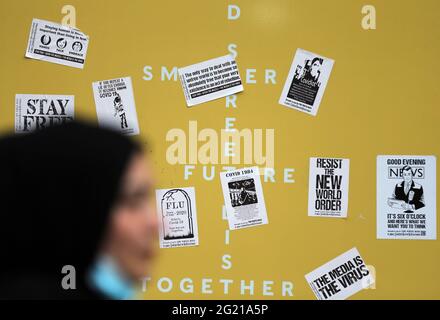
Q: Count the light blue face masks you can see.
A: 1